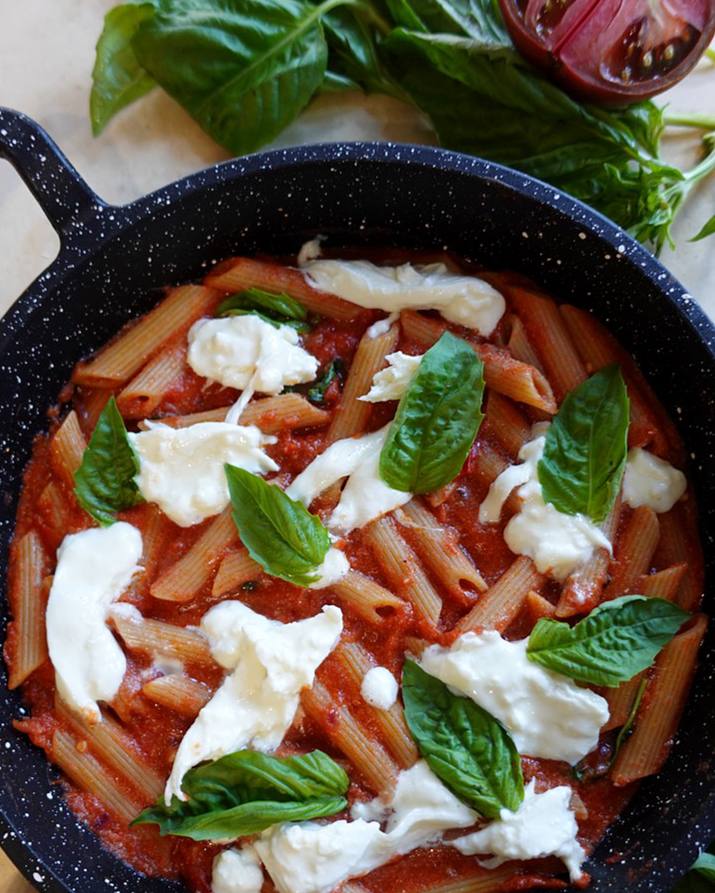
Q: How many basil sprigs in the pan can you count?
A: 8